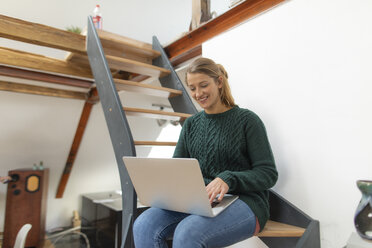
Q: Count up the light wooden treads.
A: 6